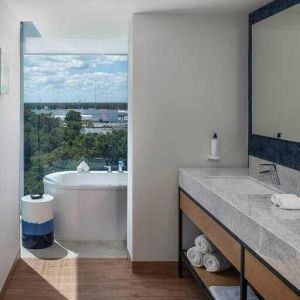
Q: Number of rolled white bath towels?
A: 3